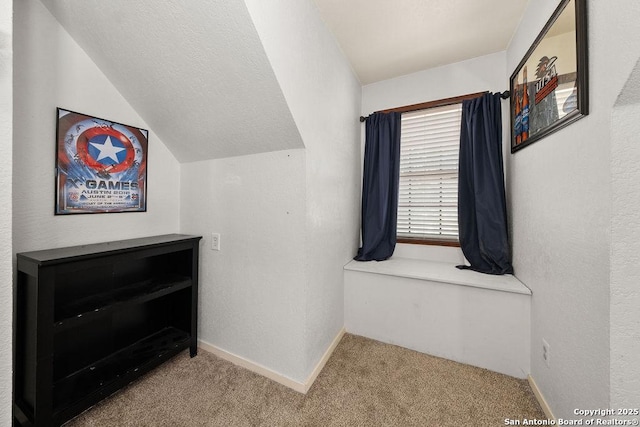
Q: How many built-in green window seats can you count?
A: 0